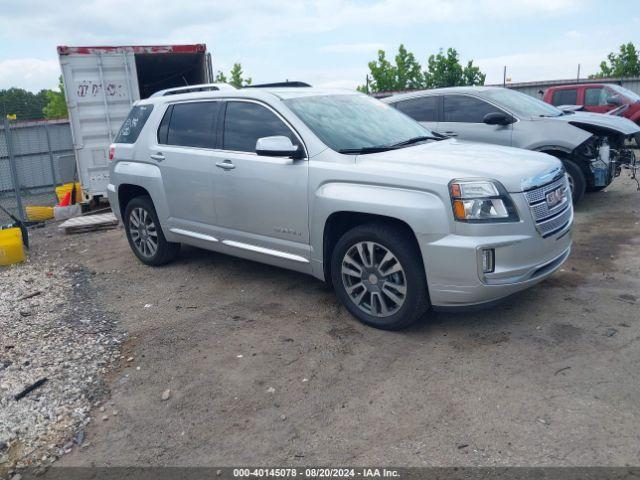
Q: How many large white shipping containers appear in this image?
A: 1